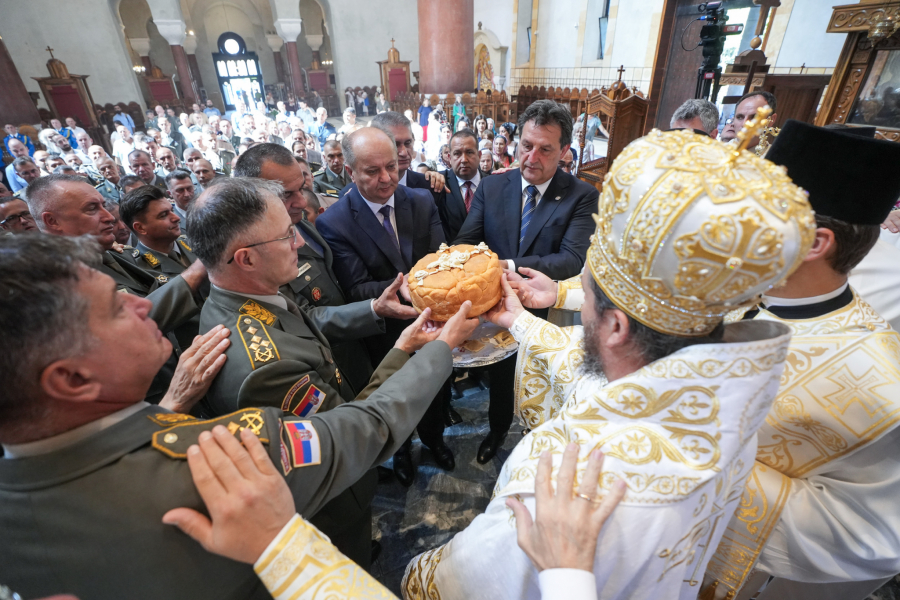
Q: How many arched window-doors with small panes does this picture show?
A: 1